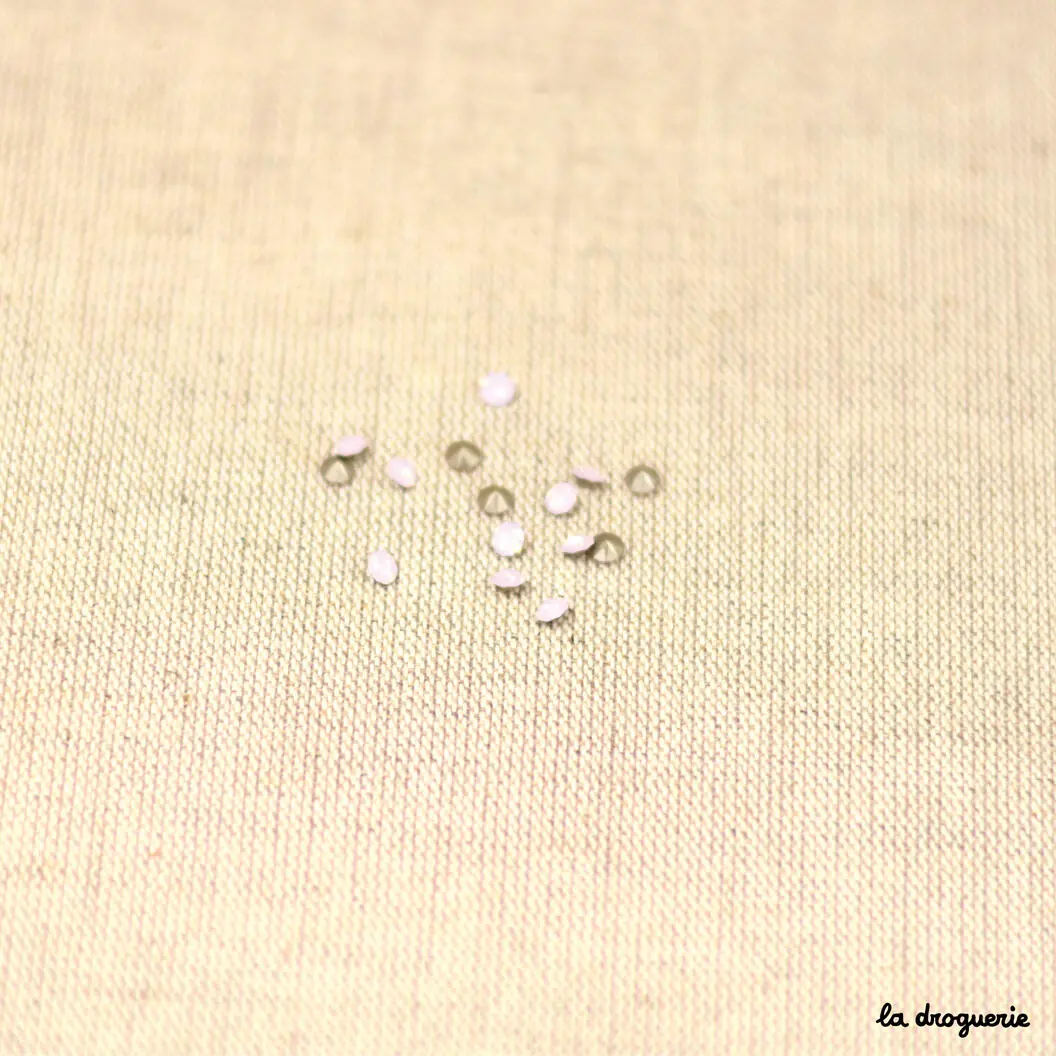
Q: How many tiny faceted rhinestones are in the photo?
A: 15